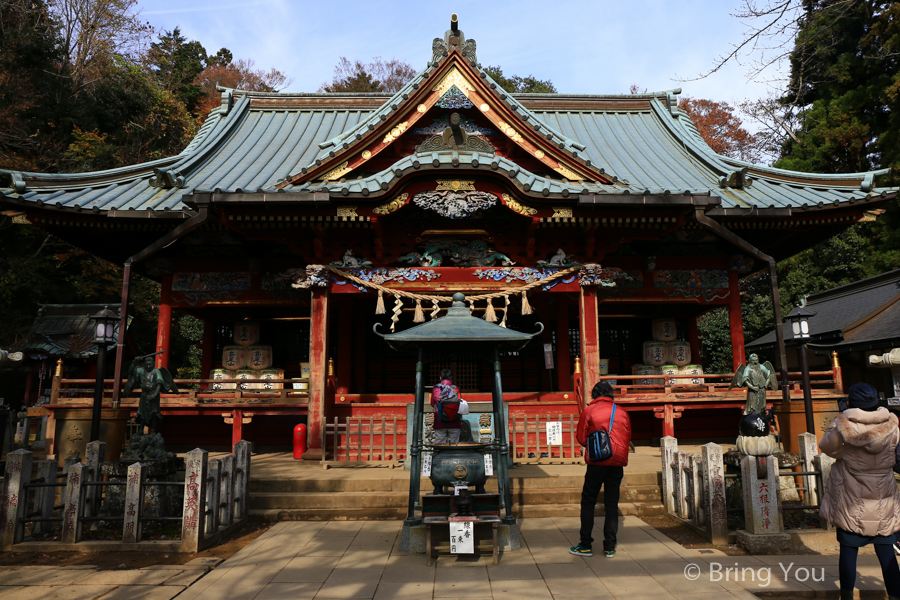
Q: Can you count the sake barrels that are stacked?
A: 12